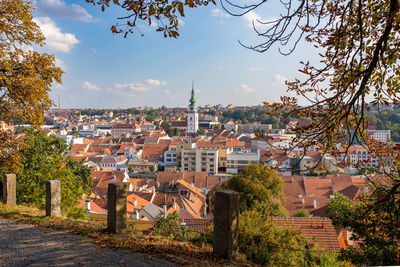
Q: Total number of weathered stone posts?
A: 4